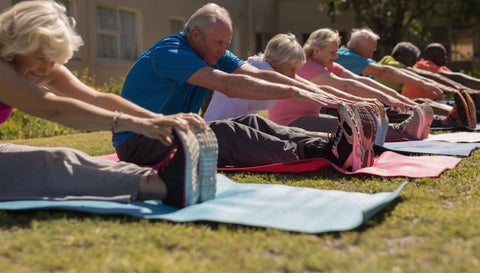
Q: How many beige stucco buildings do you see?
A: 1